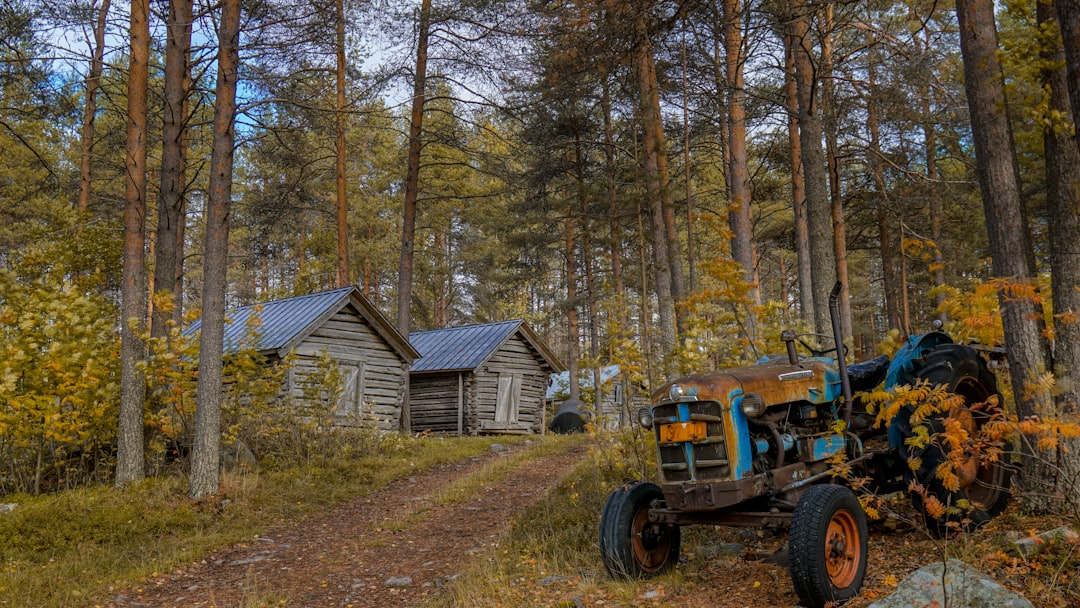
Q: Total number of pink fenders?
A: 0